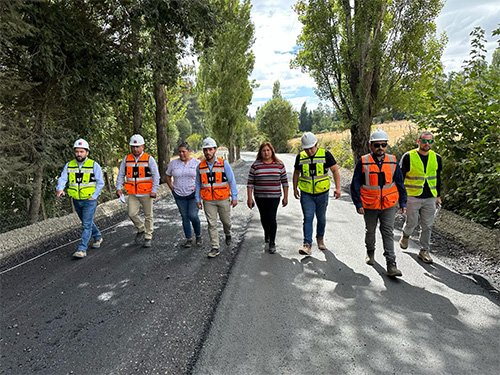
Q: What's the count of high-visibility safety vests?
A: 6